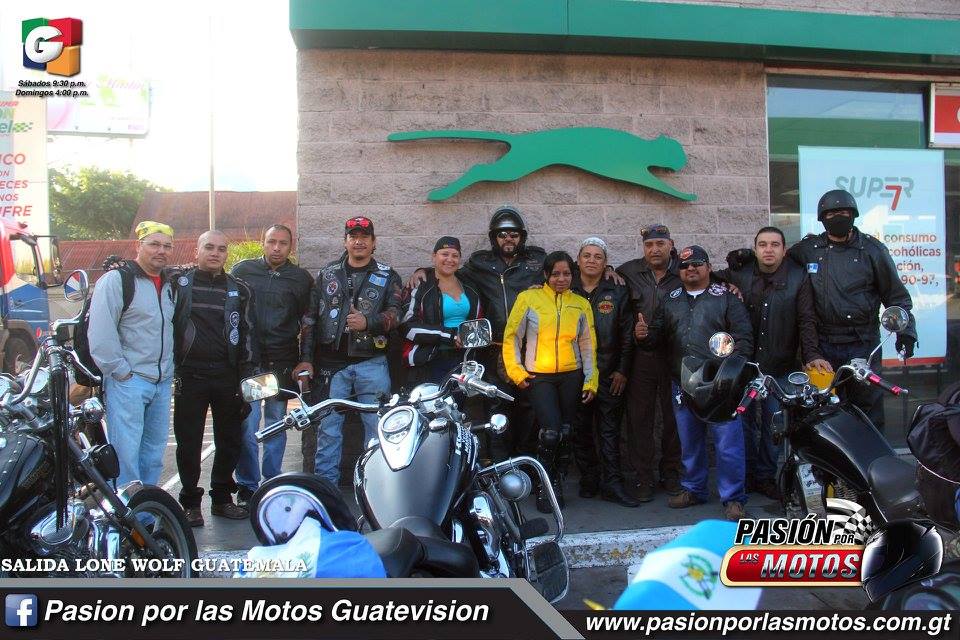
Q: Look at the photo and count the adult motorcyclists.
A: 12